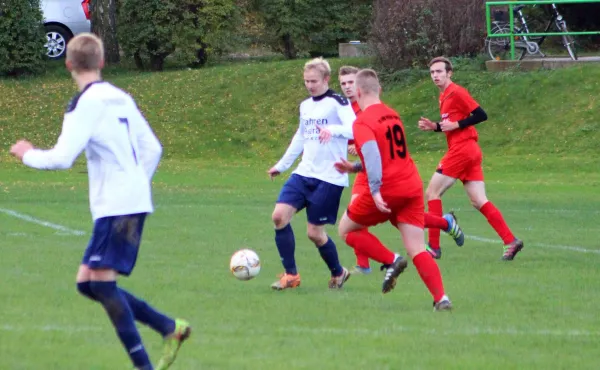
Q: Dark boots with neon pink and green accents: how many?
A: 2